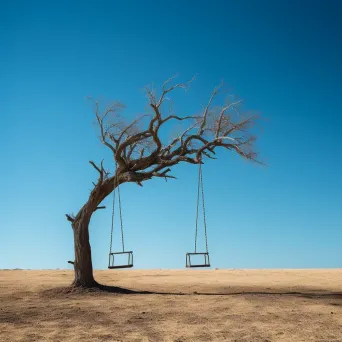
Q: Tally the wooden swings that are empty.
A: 2